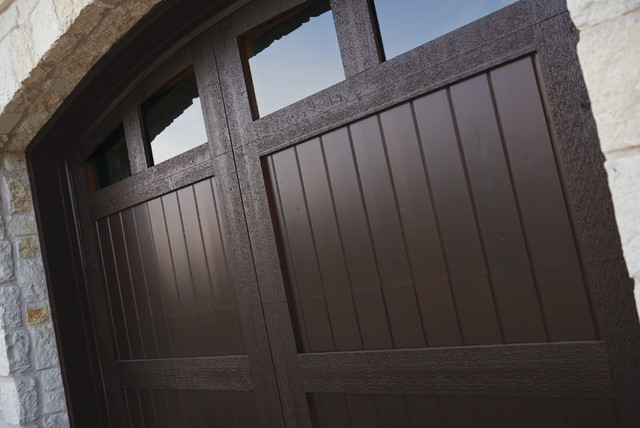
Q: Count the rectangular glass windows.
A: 4